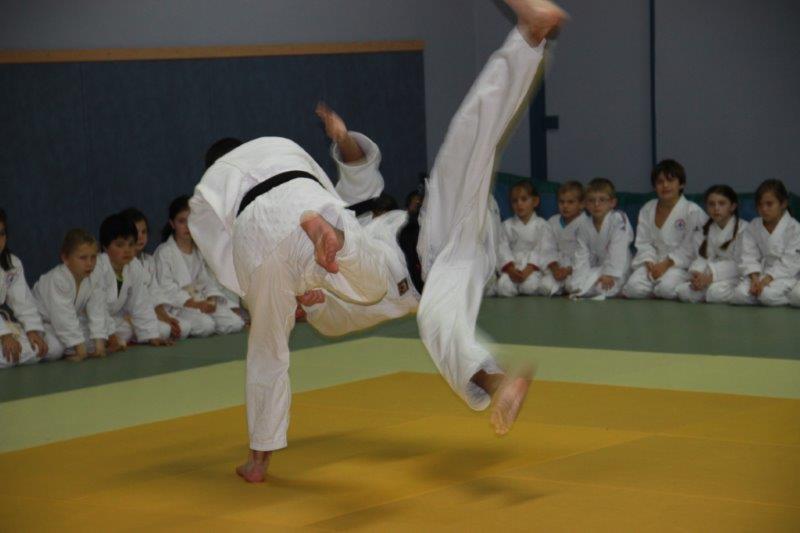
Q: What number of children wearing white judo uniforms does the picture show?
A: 11